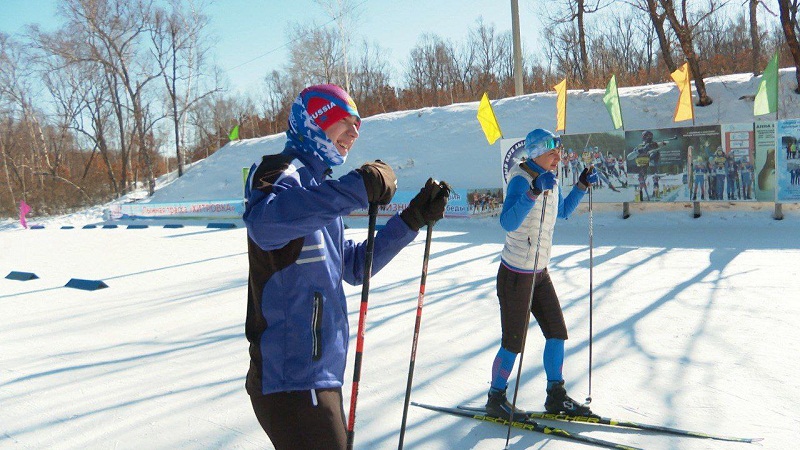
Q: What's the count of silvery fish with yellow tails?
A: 0